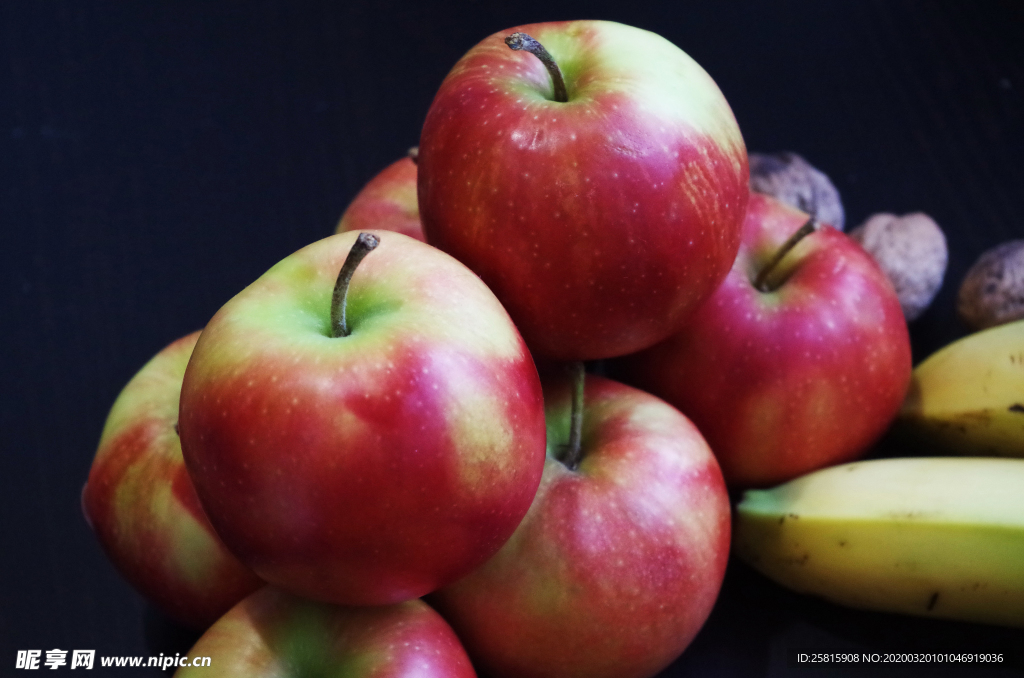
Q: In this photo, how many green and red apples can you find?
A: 7